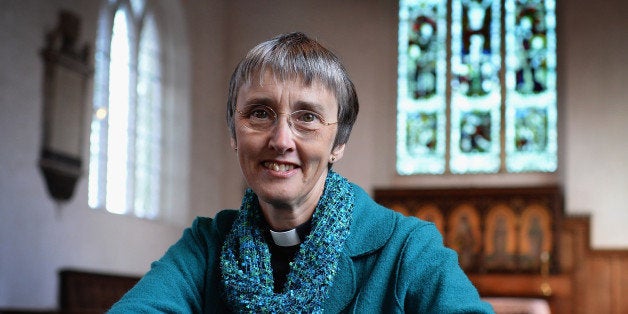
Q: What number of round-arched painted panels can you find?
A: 5